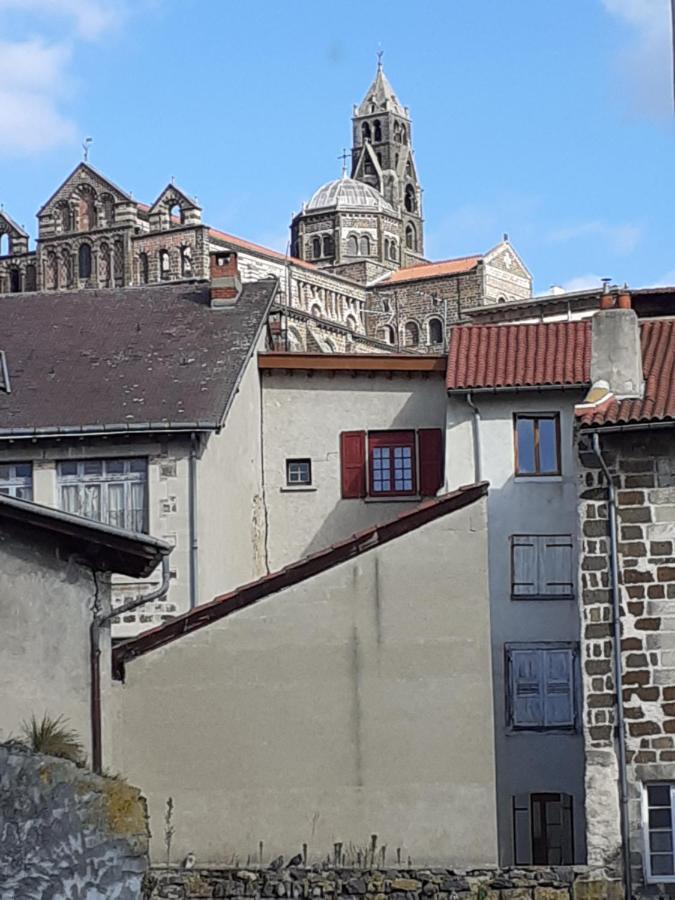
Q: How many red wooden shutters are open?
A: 2